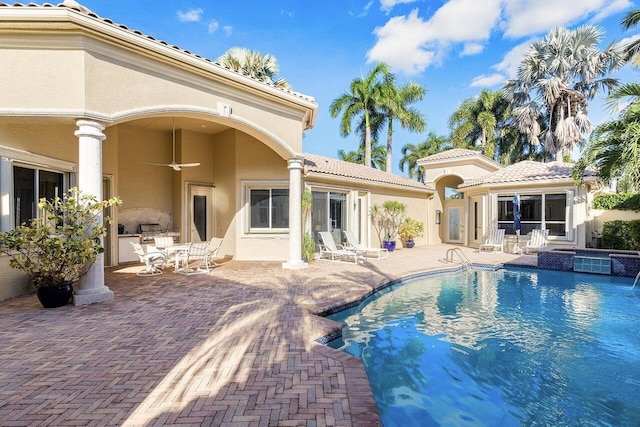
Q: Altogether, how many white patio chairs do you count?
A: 8